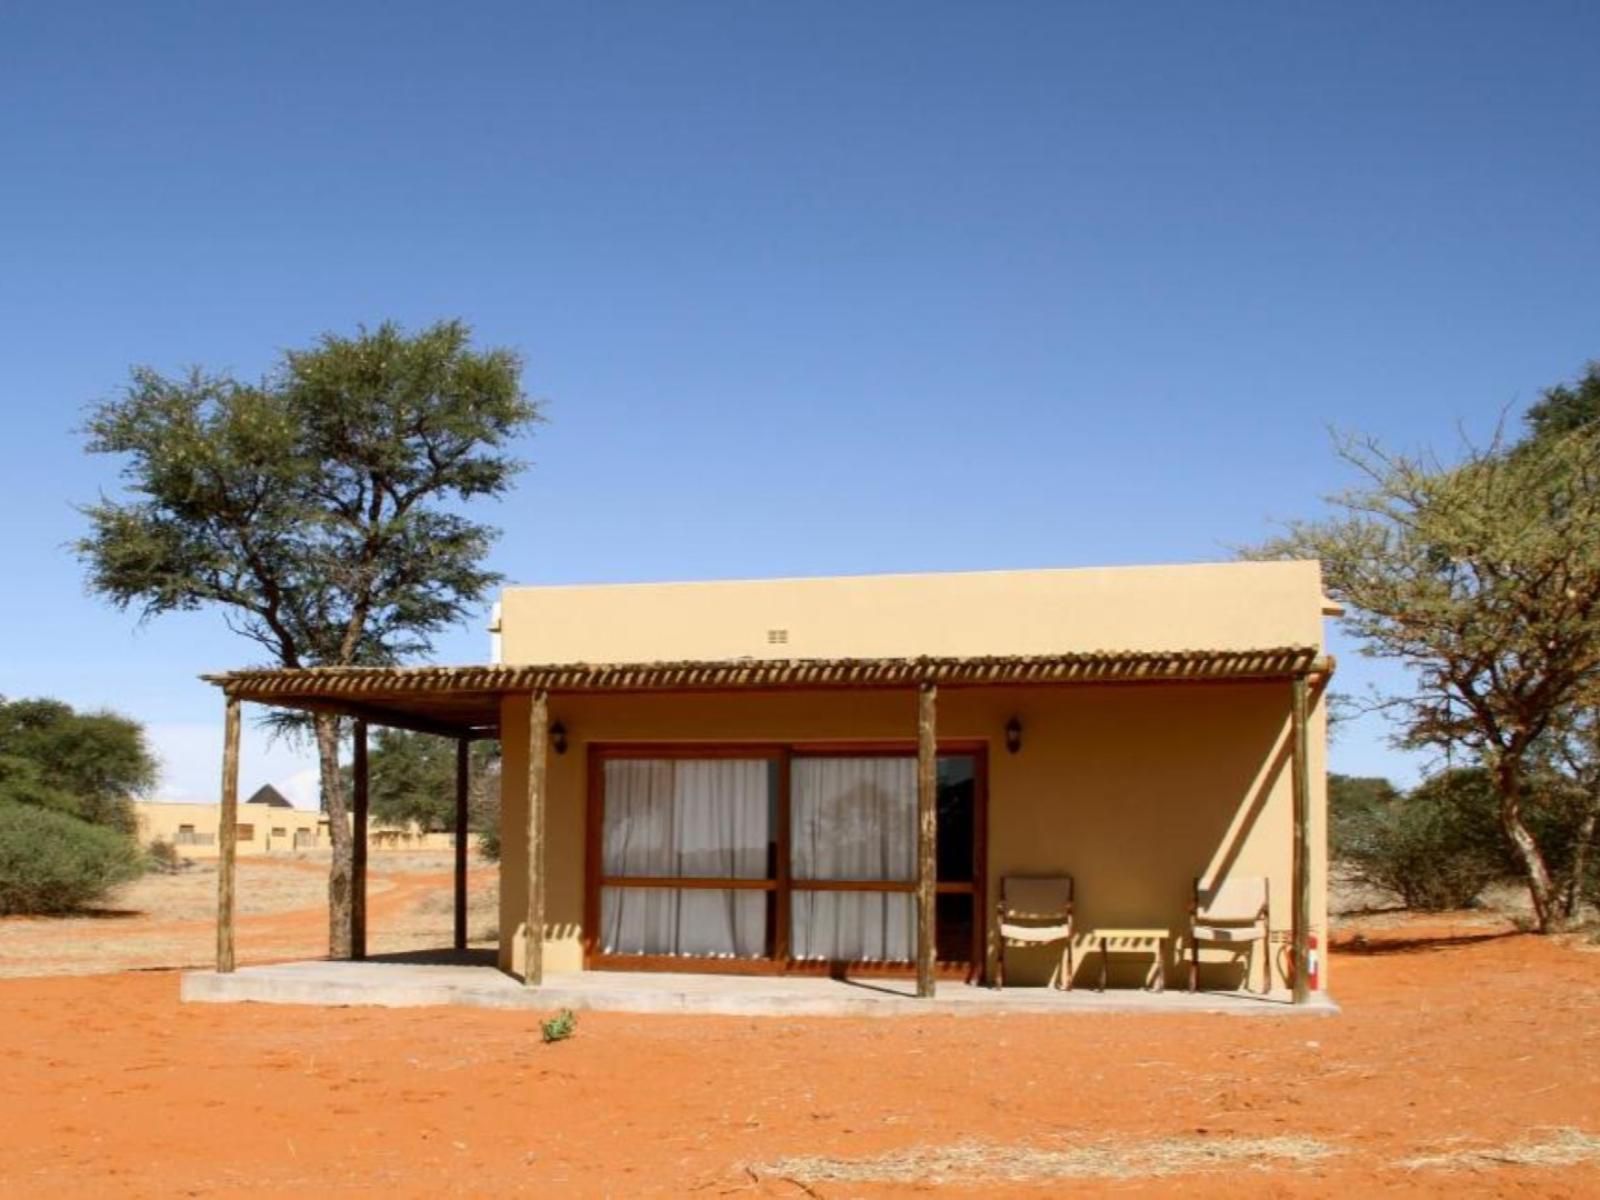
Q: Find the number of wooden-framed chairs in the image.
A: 2